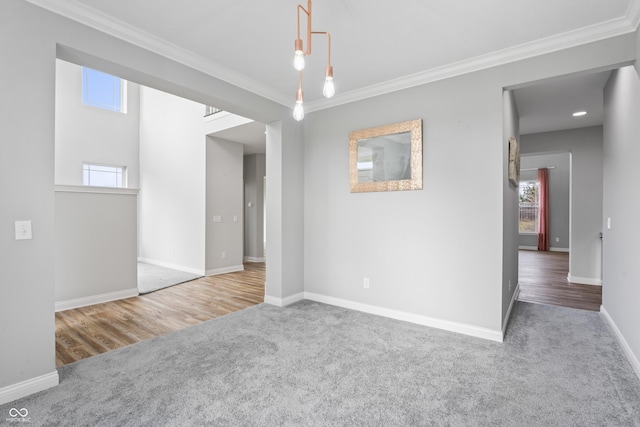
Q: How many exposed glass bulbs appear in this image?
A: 3